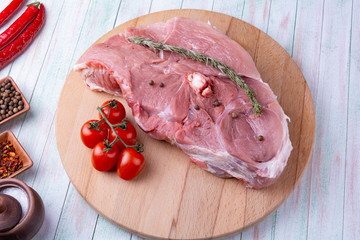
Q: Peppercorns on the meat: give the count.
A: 6